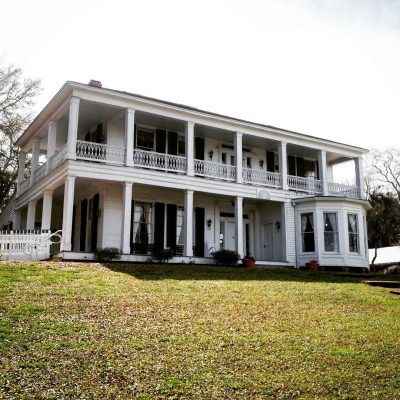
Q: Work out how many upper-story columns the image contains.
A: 10